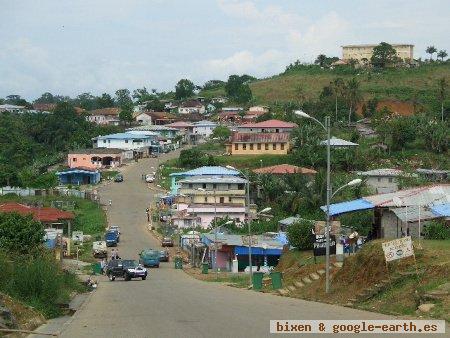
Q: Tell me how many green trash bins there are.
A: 5